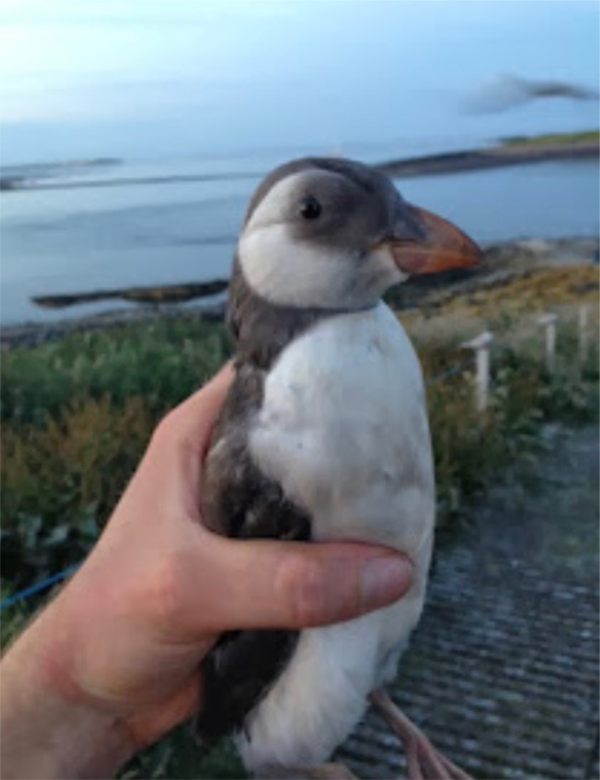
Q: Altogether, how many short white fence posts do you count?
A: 3